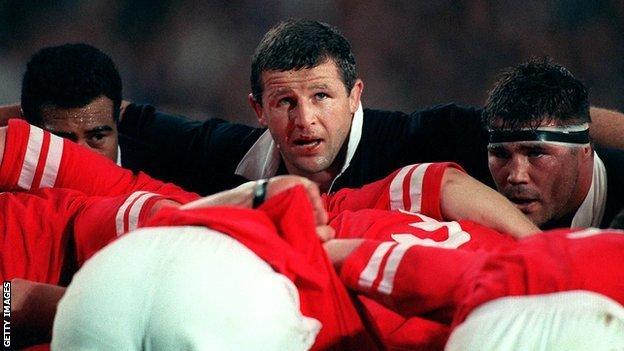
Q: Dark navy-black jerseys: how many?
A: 3